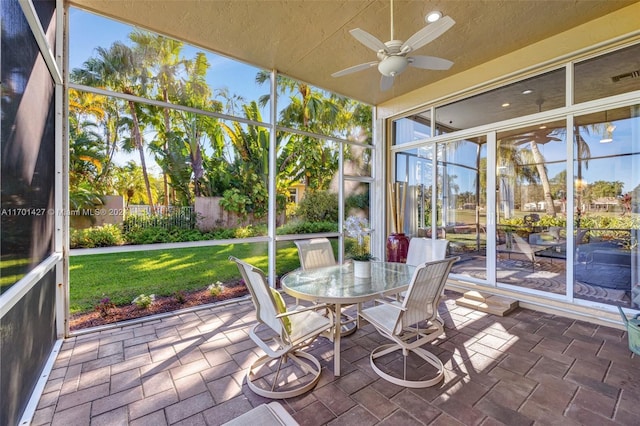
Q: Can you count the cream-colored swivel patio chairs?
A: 4